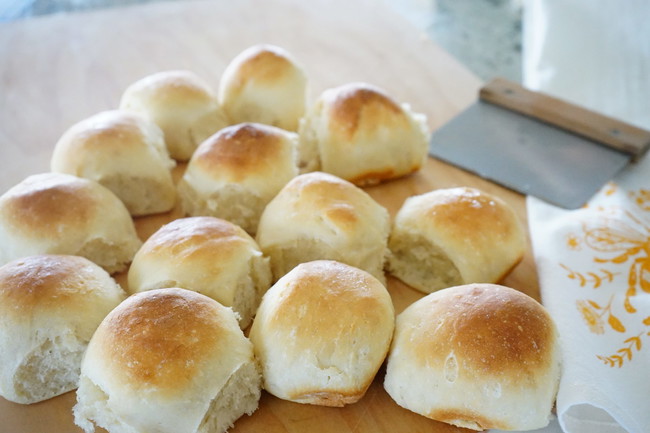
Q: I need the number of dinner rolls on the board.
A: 13